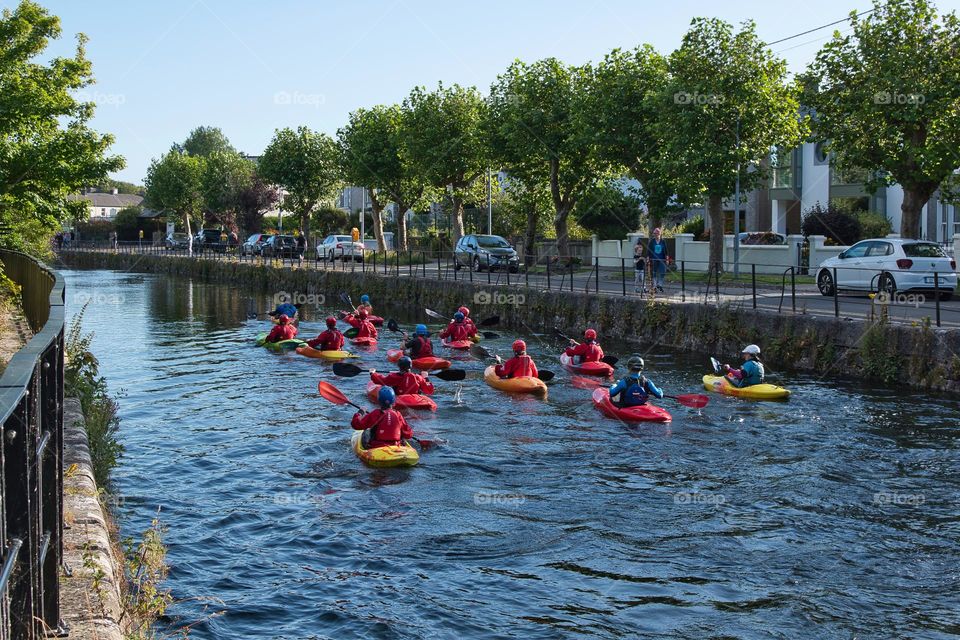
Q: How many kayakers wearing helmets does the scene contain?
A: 14